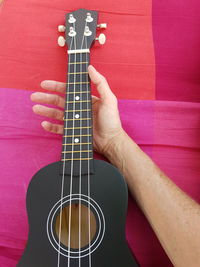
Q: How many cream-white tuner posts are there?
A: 4